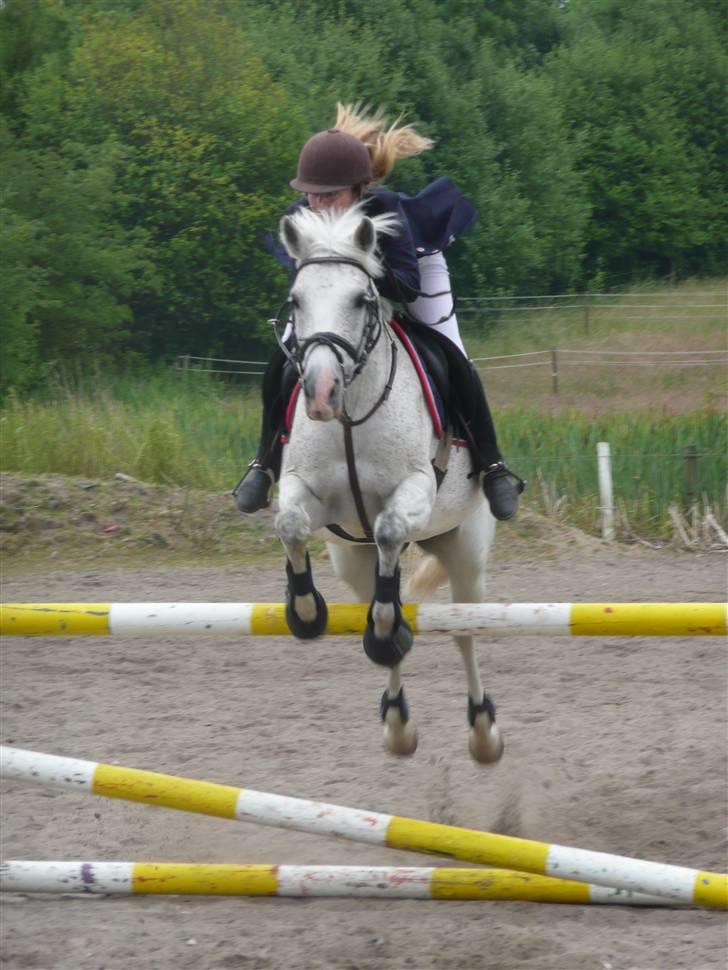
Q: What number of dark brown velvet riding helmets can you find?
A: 1